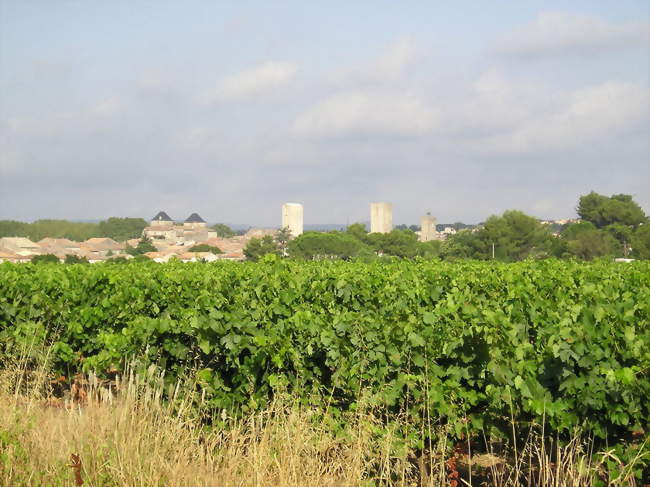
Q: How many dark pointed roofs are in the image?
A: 2